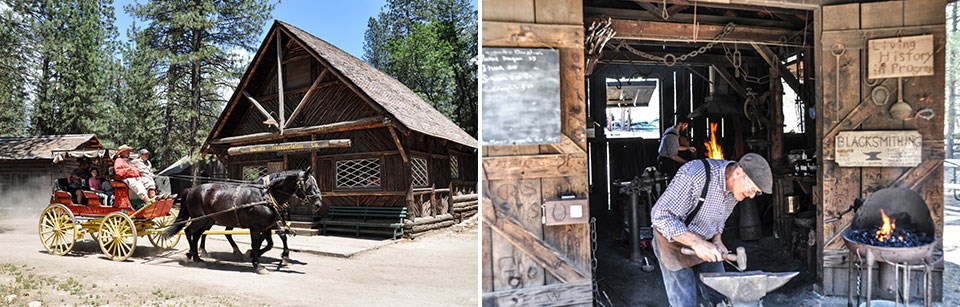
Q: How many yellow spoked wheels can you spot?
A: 3